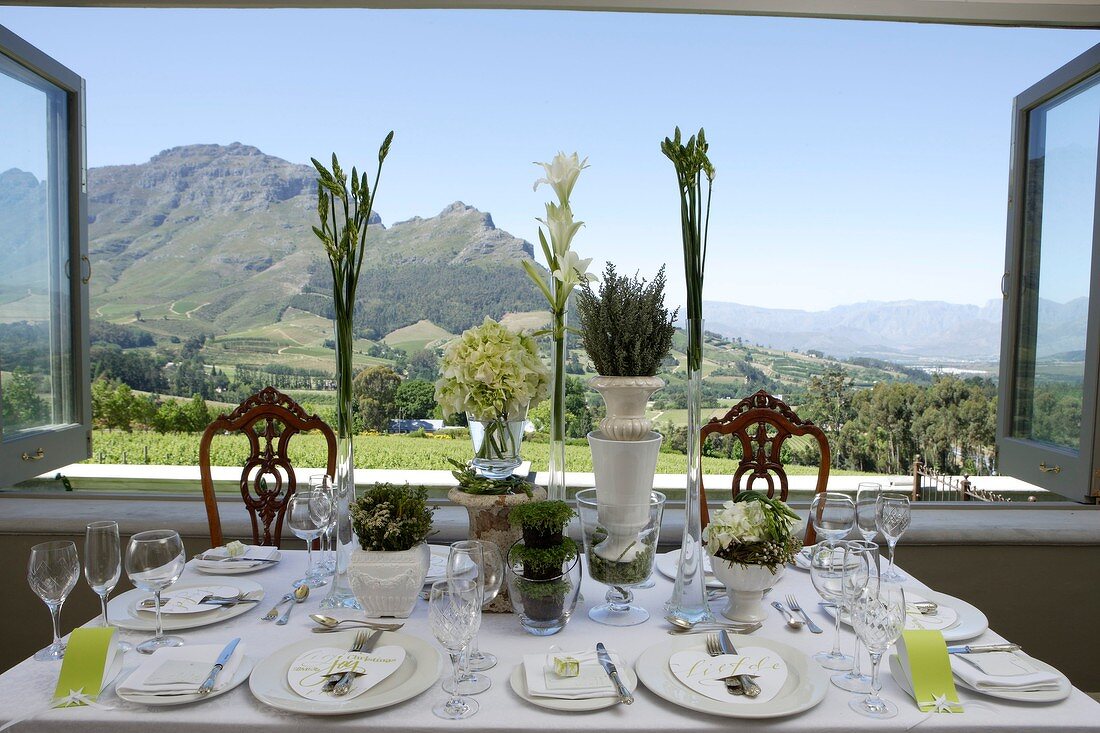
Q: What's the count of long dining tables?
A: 1